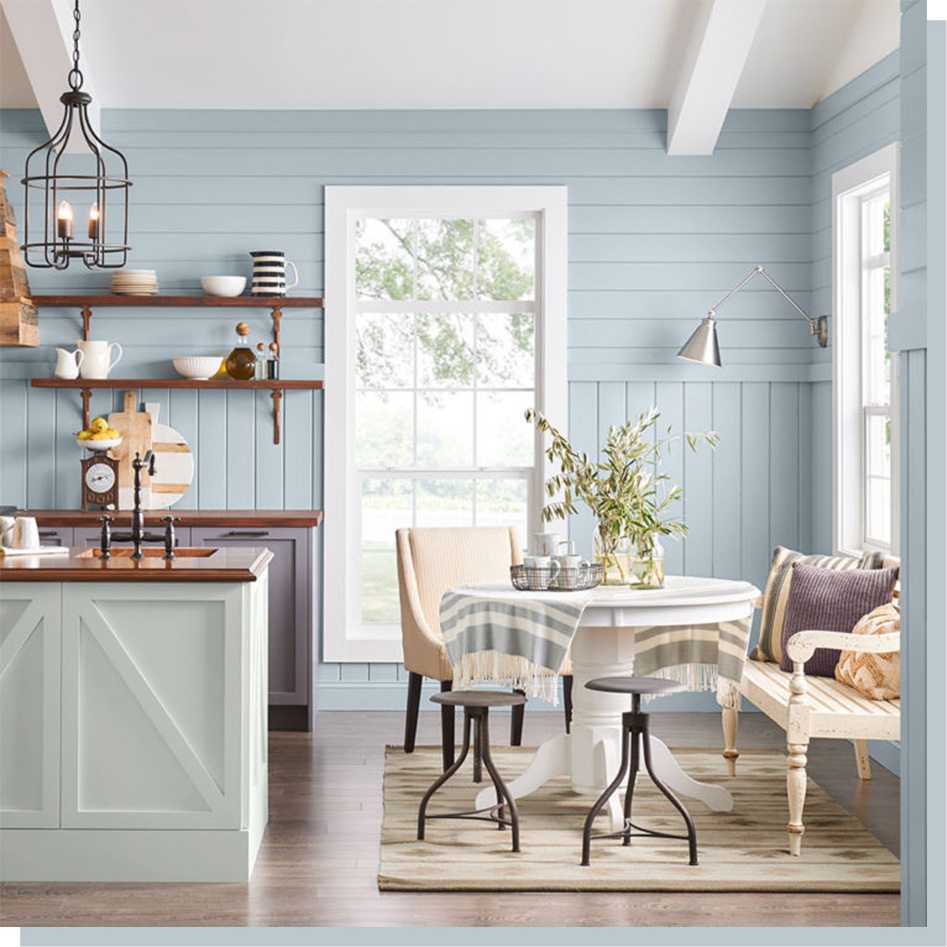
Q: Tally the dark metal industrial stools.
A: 2